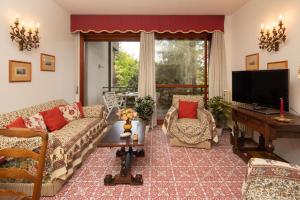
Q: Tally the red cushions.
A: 4